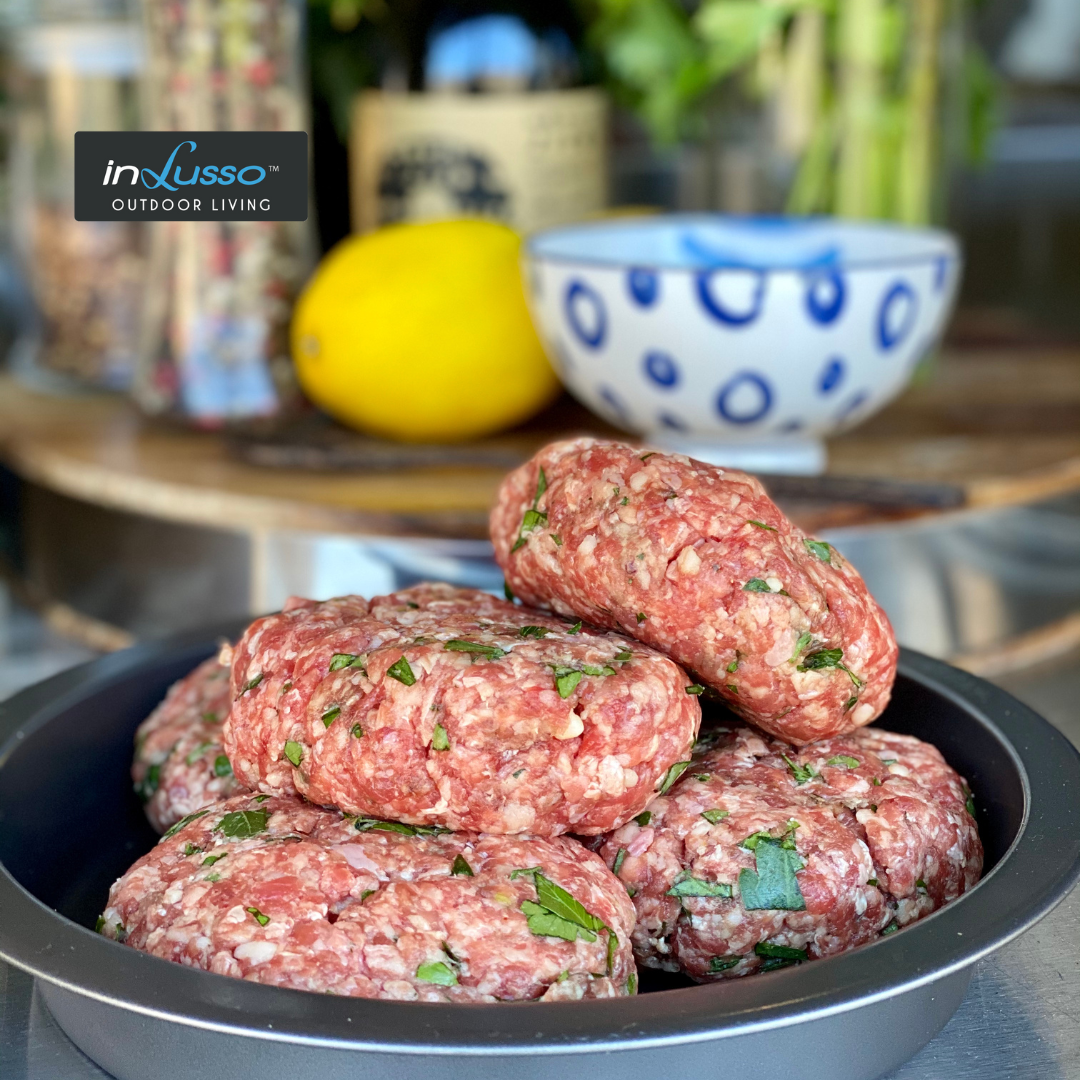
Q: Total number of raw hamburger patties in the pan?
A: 5